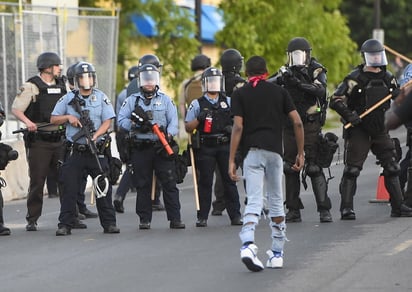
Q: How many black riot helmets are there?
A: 11